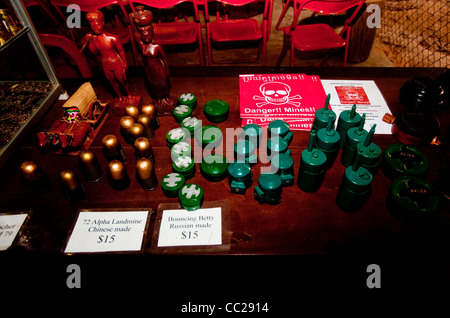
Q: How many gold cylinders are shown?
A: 12